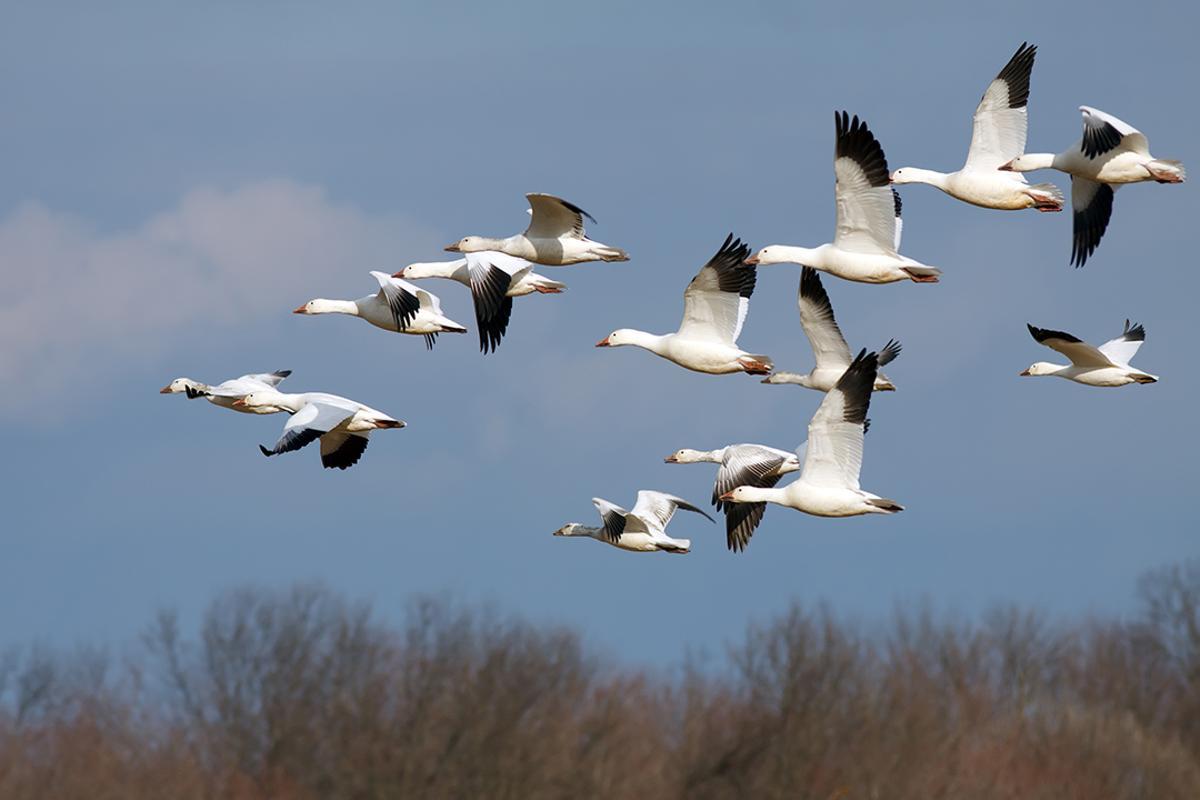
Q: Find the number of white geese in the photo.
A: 14